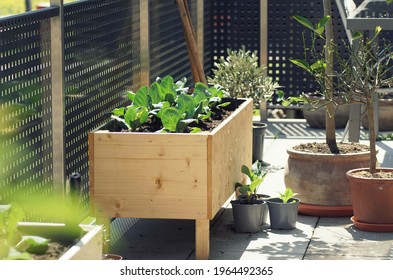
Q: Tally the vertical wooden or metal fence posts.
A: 4